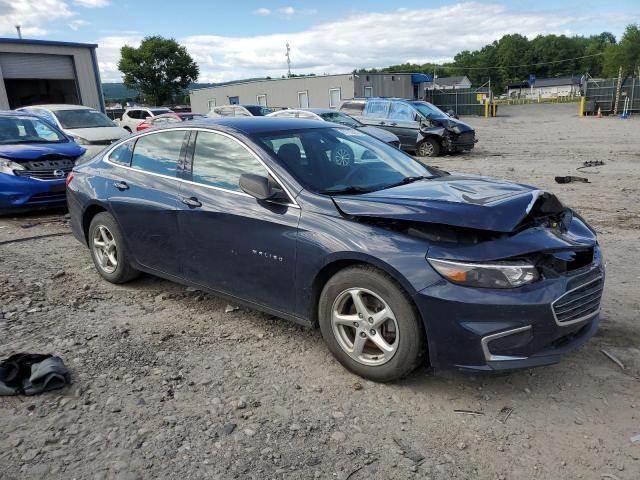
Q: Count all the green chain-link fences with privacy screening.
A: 2